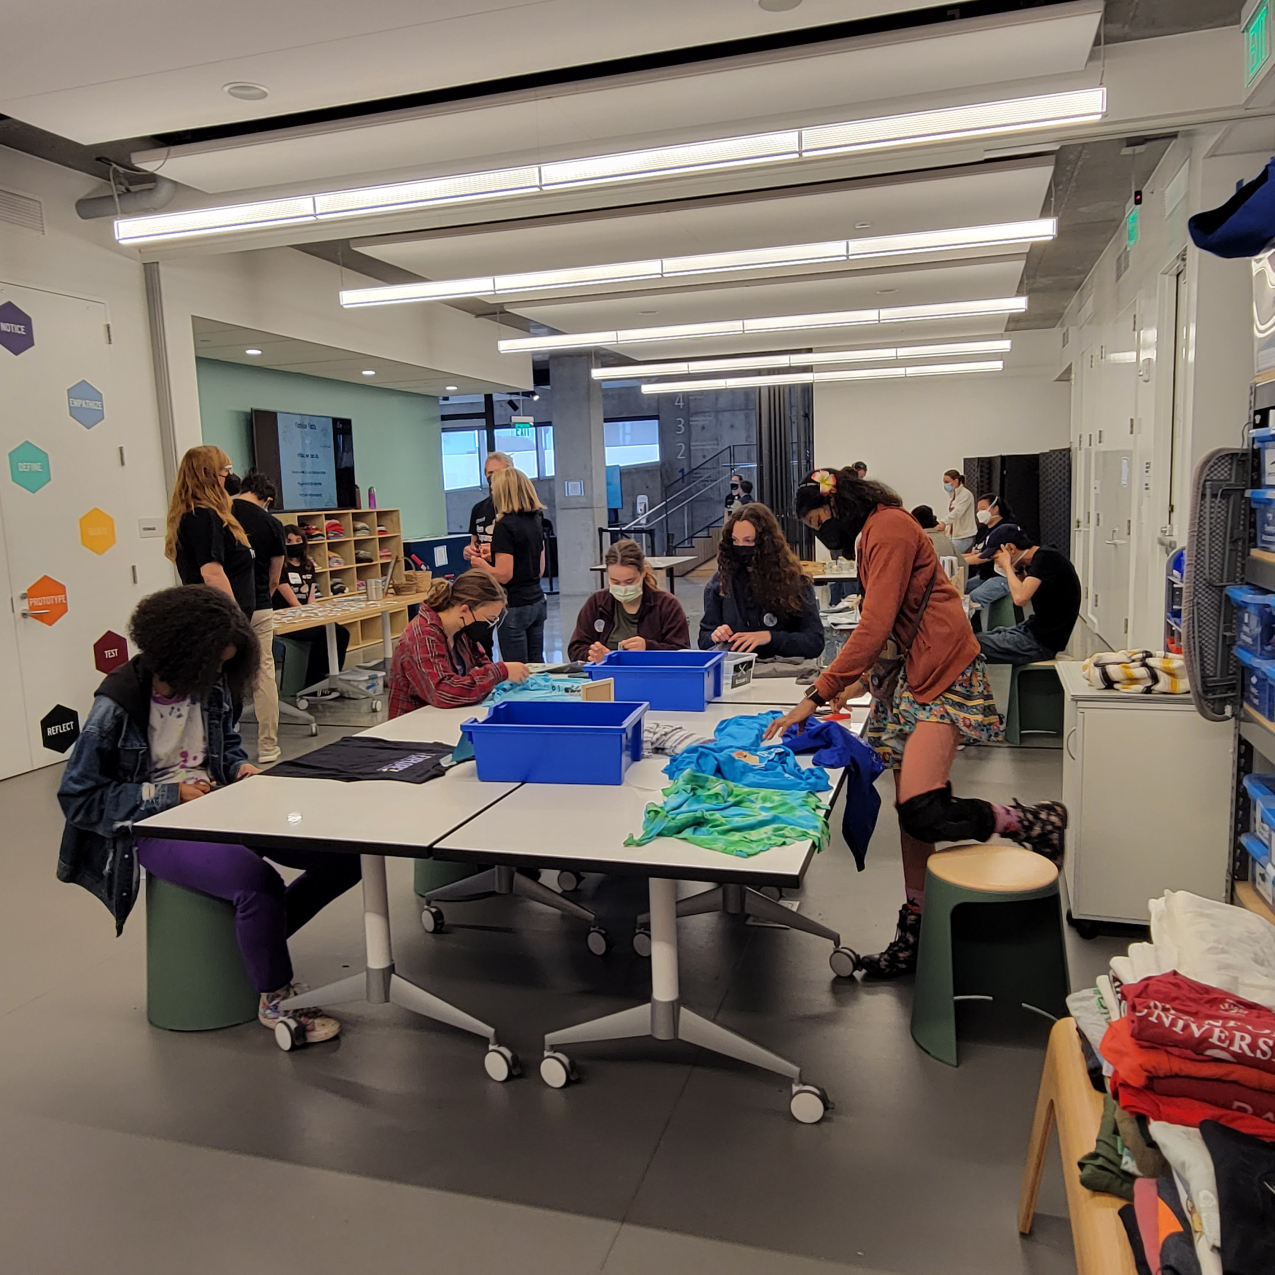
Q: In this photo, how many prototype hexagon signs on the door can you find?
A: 1